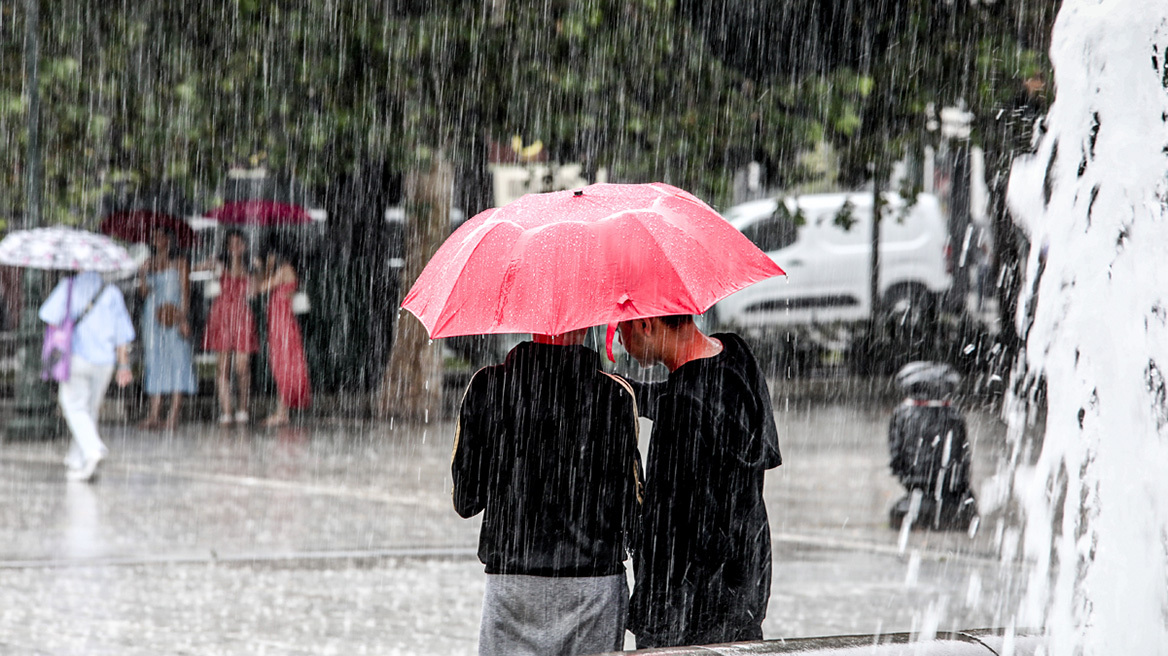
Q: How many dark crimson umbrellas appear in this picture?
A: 2